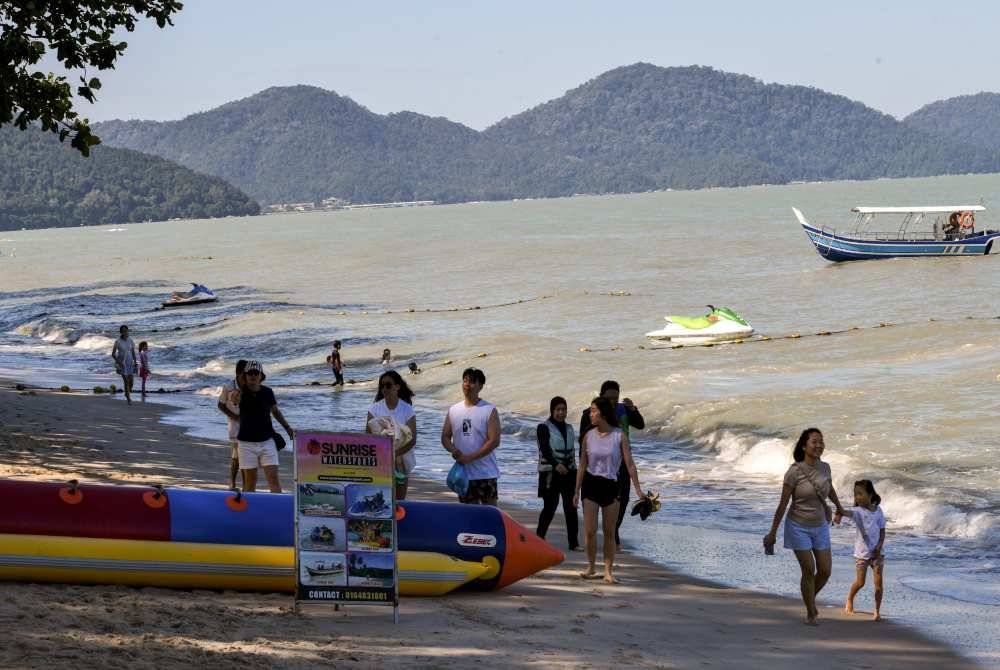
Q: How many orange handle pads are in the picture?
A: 4